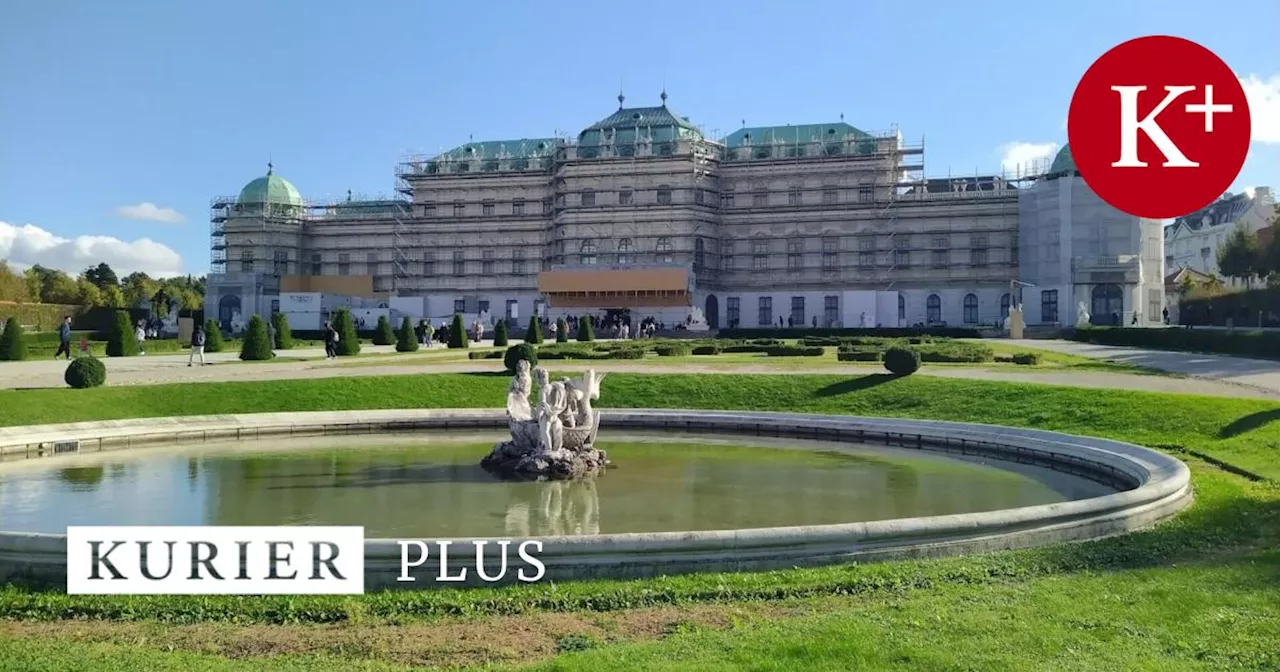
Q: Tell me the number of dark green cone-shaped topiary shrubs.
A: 13